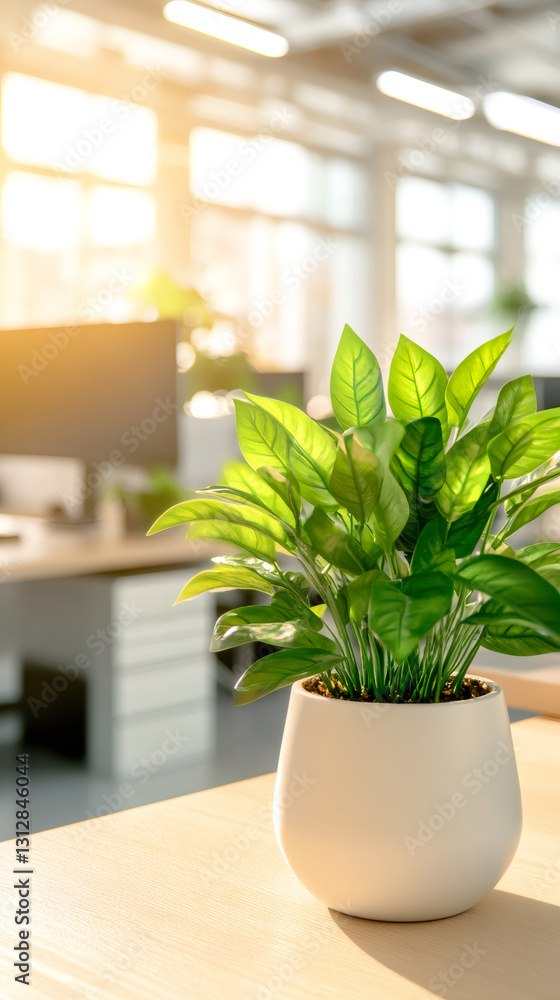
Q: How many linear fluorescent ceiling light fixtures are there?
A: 3